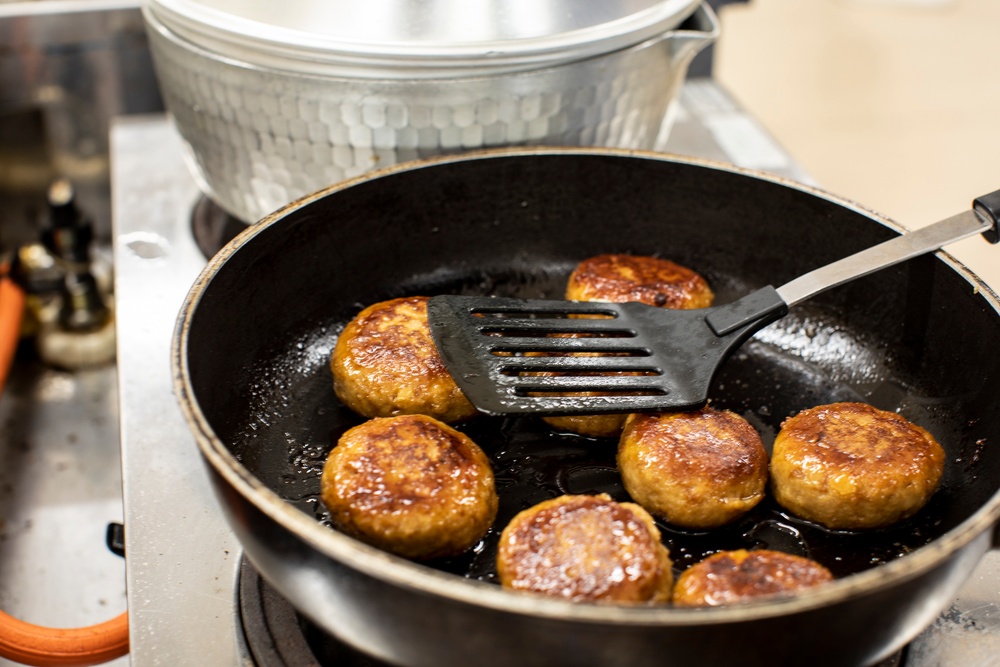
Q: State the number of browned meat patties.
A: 8